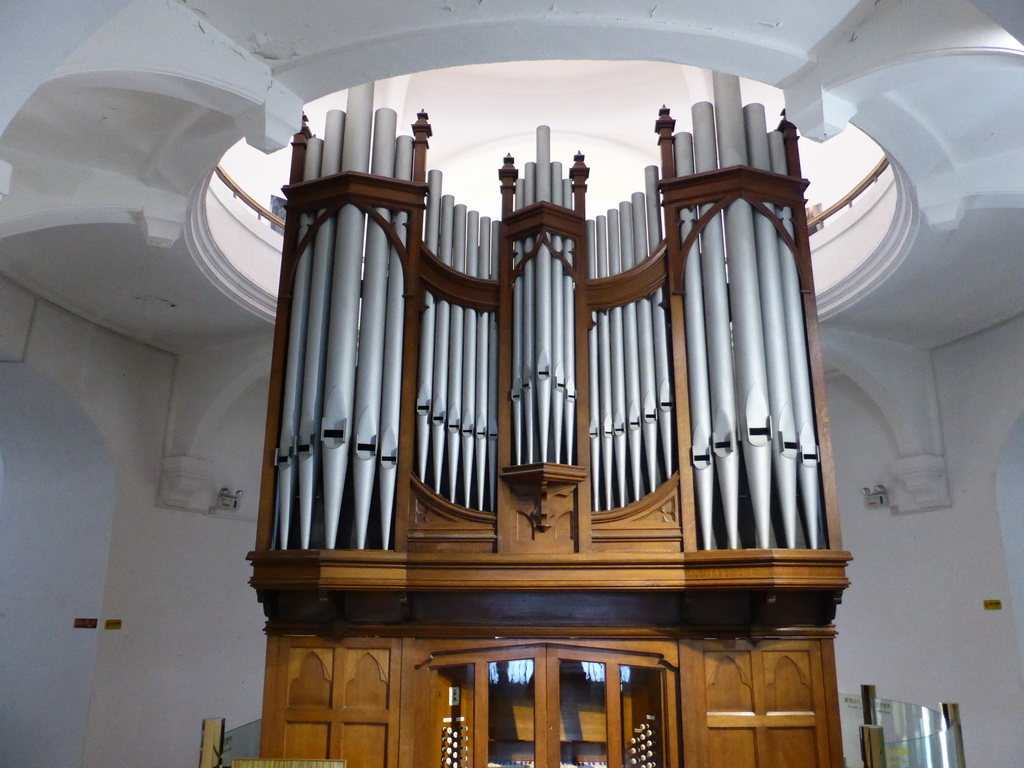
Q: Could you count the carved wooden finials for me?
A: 6